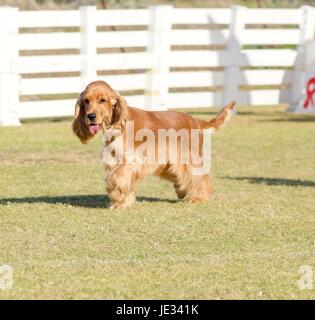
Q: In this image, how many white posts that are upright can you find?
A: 5